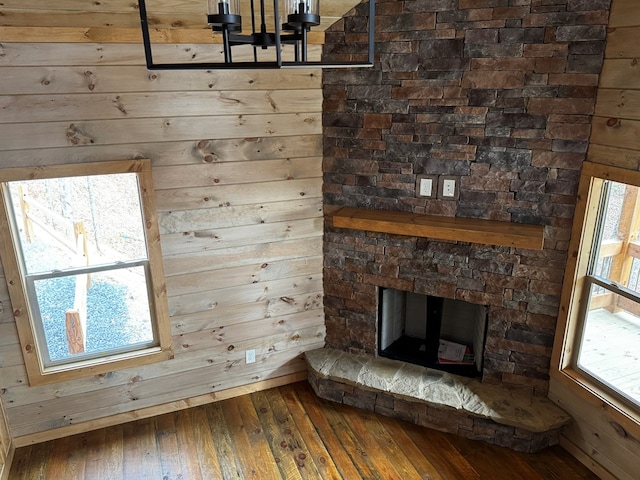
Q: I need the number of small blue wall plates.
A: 0